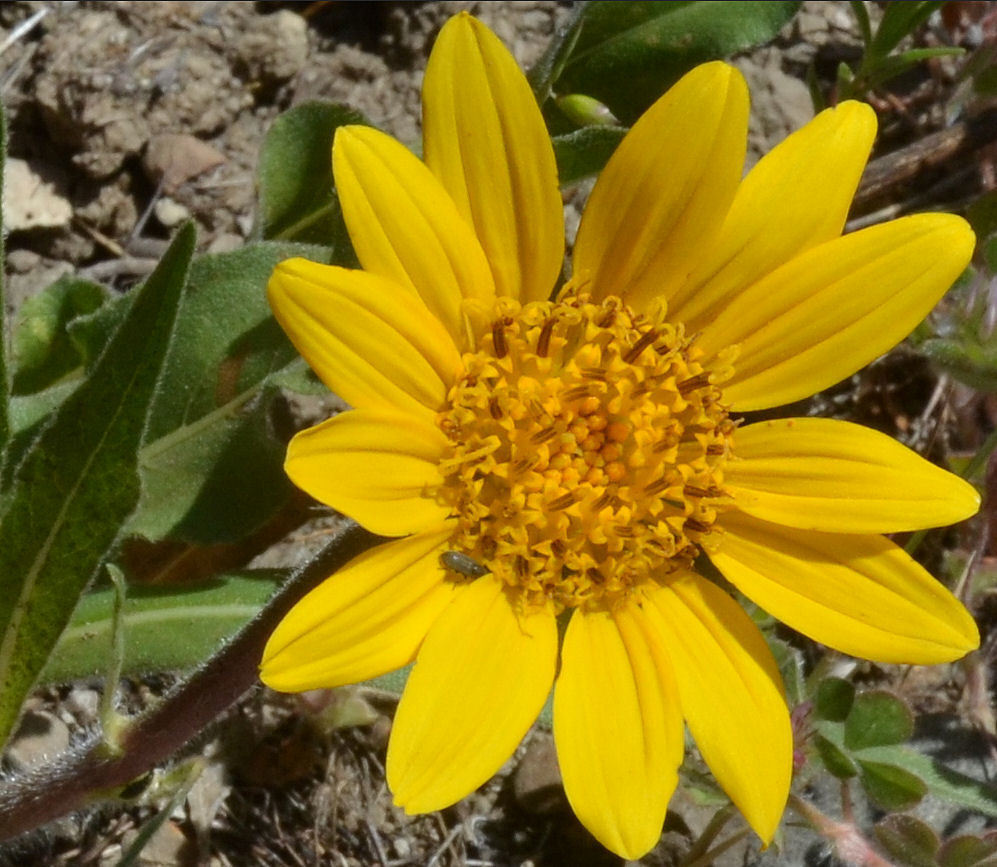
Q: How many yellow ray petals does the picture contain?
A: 13